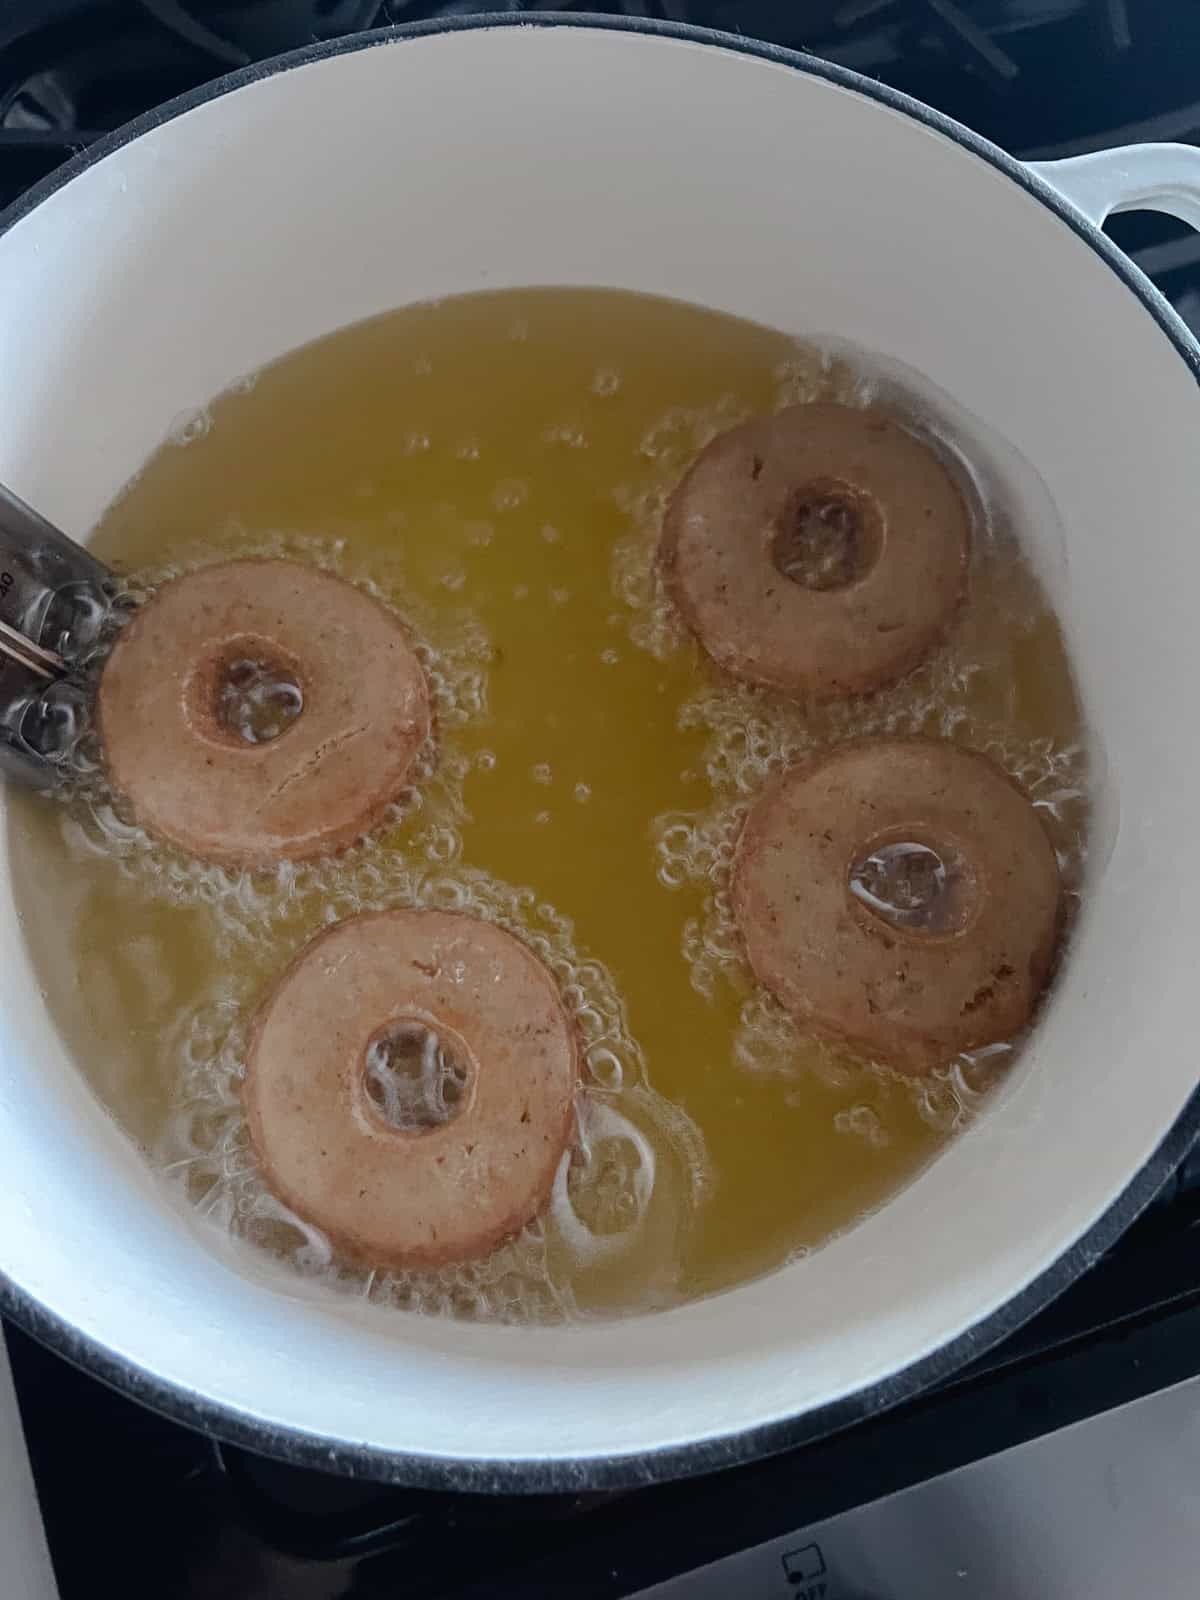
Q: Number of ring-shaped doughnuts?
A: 4